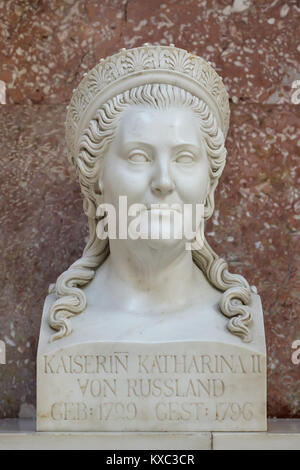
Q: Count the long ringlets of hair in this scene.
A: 2